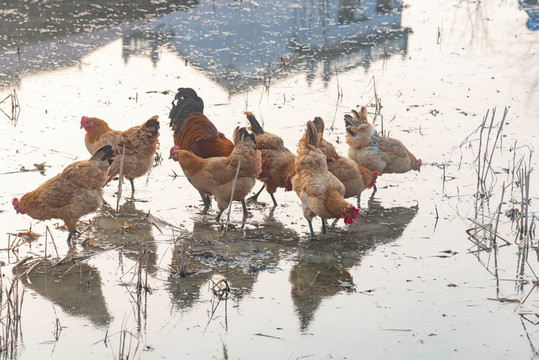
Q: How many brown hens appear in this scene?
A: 7